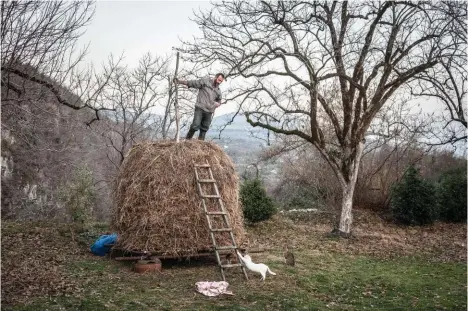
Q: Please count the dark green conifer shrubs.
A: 3